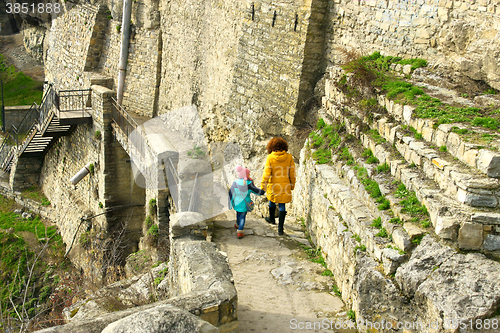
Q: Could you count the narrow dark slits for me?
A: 3